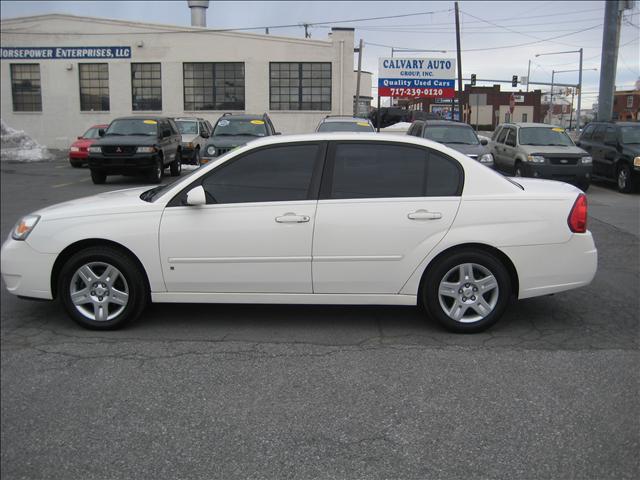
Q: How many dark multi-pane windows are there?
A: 5